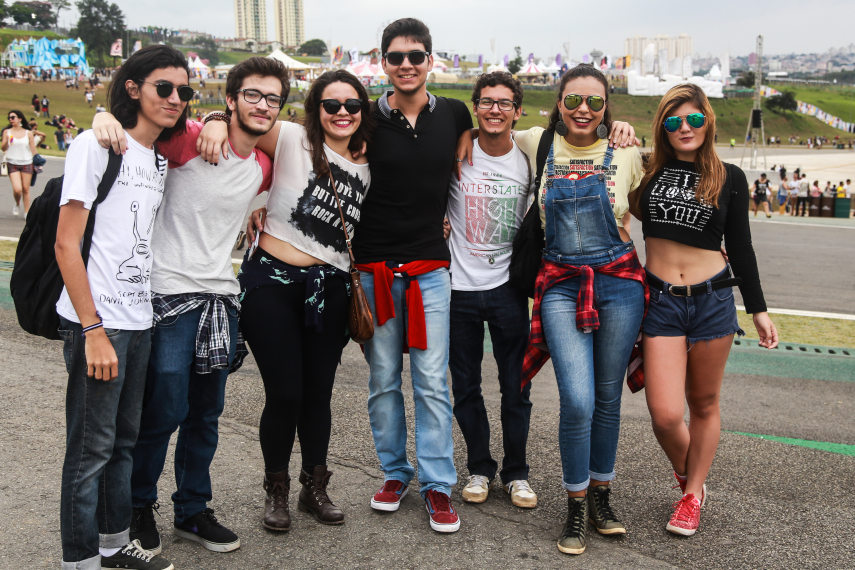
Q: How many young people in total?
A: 7